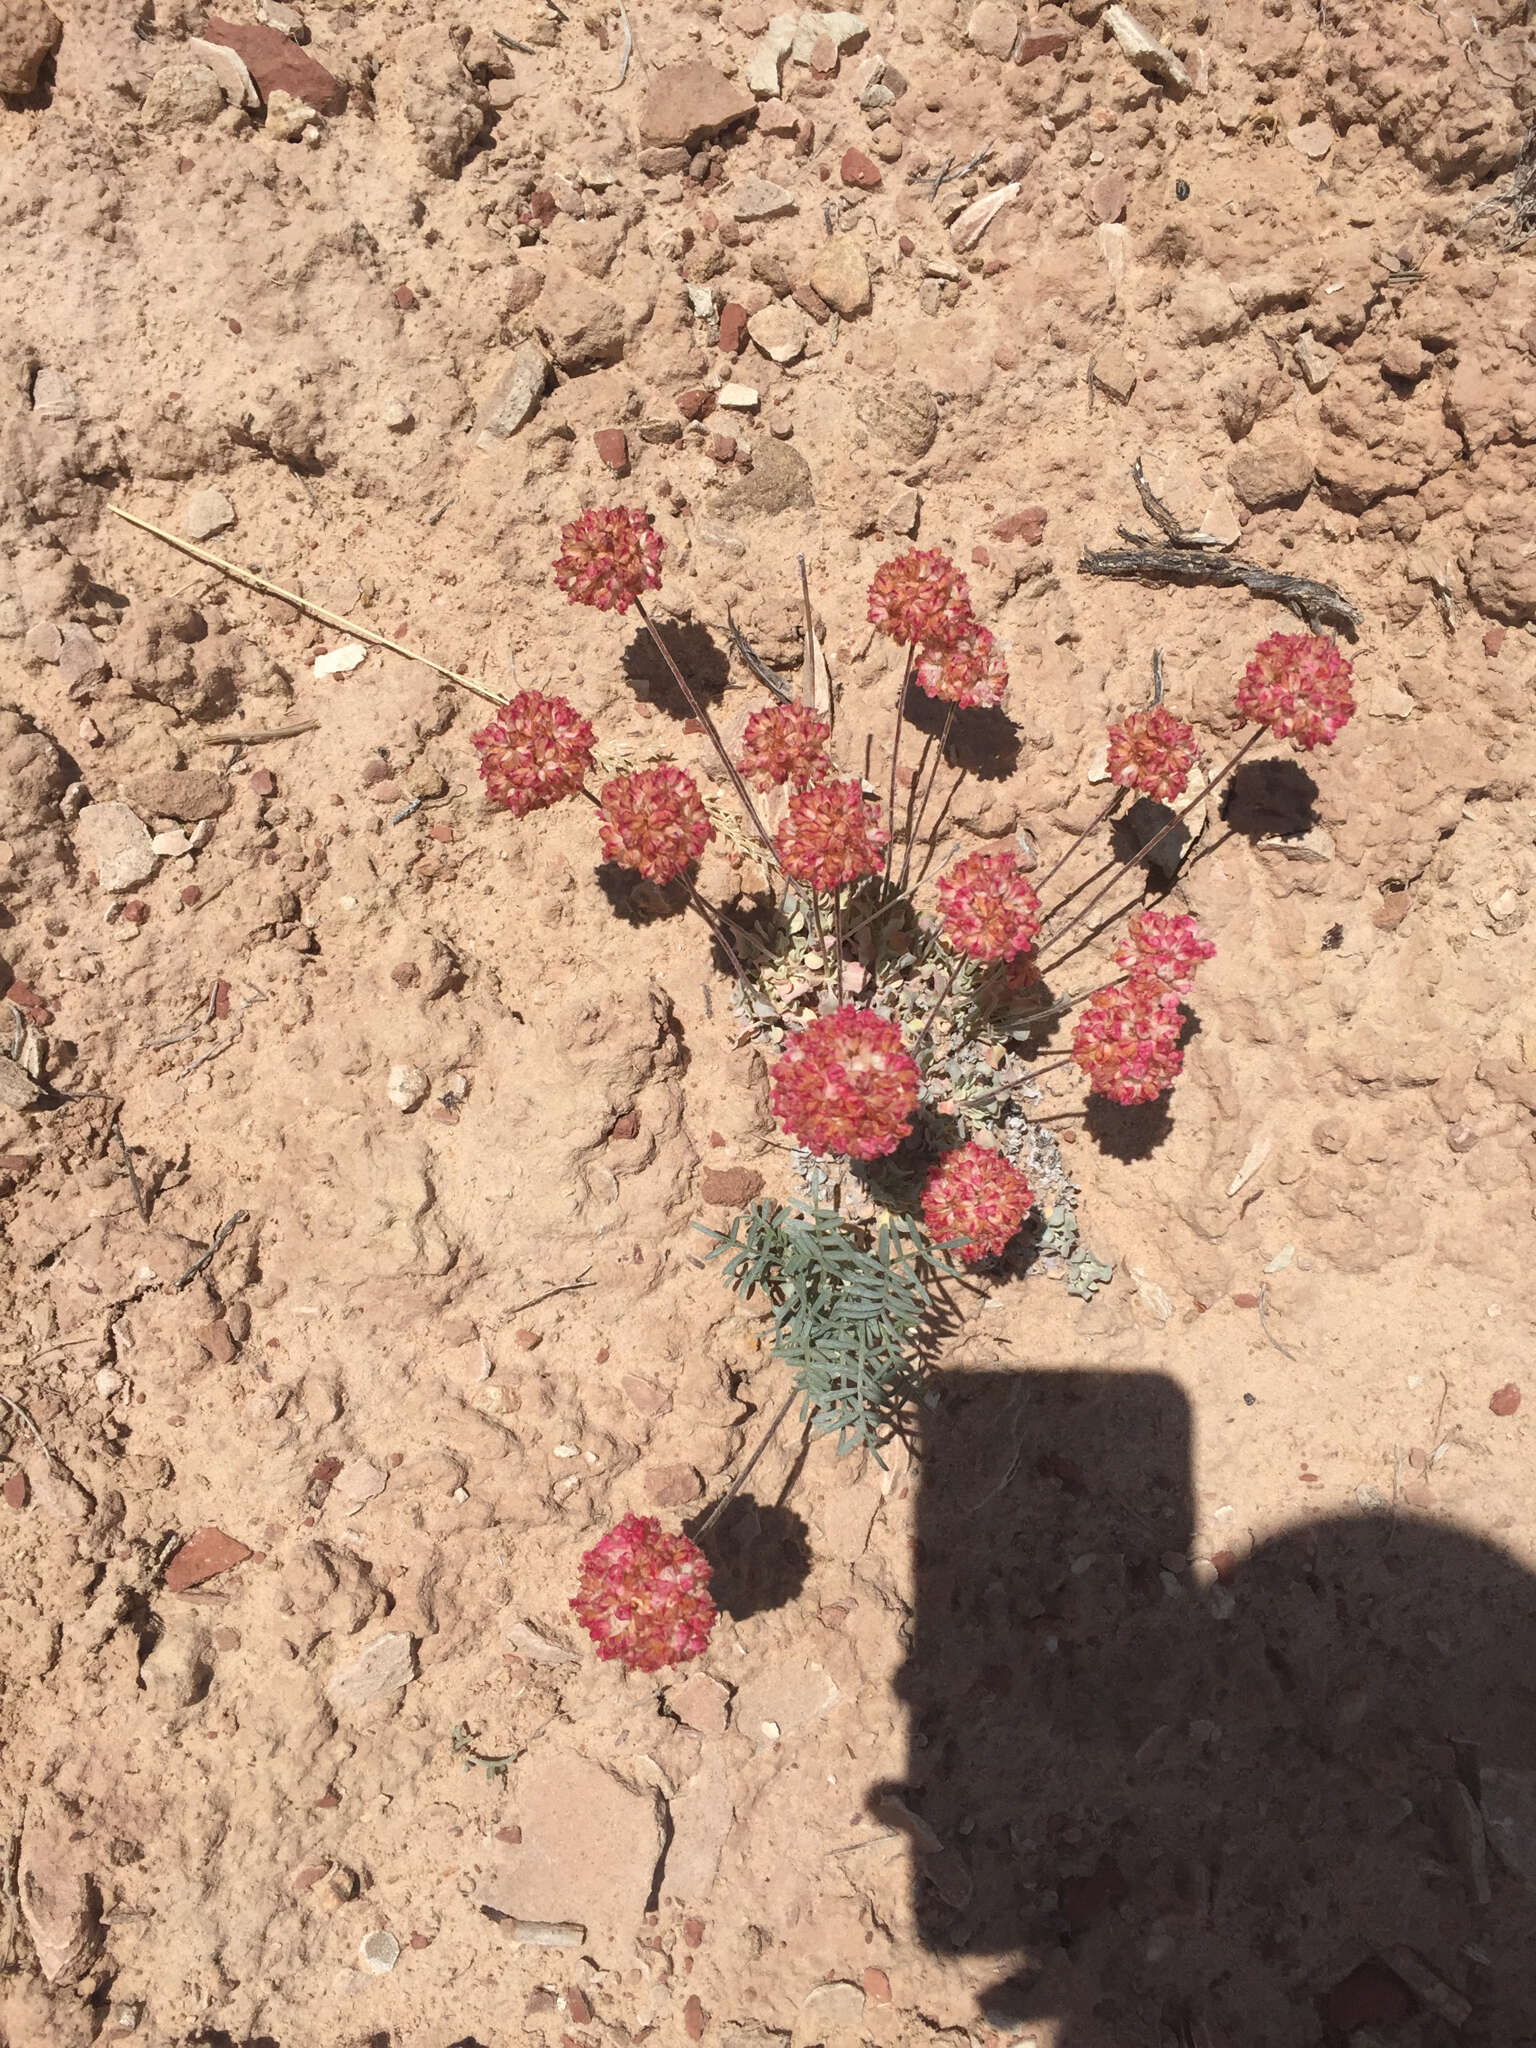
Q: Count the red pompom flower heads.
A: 15